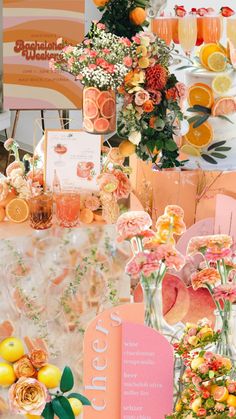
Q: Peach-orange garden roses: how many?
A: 3